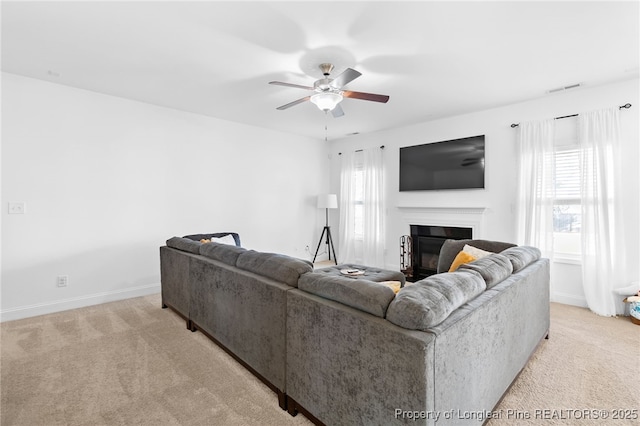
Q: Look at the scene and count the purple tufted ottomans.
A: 0